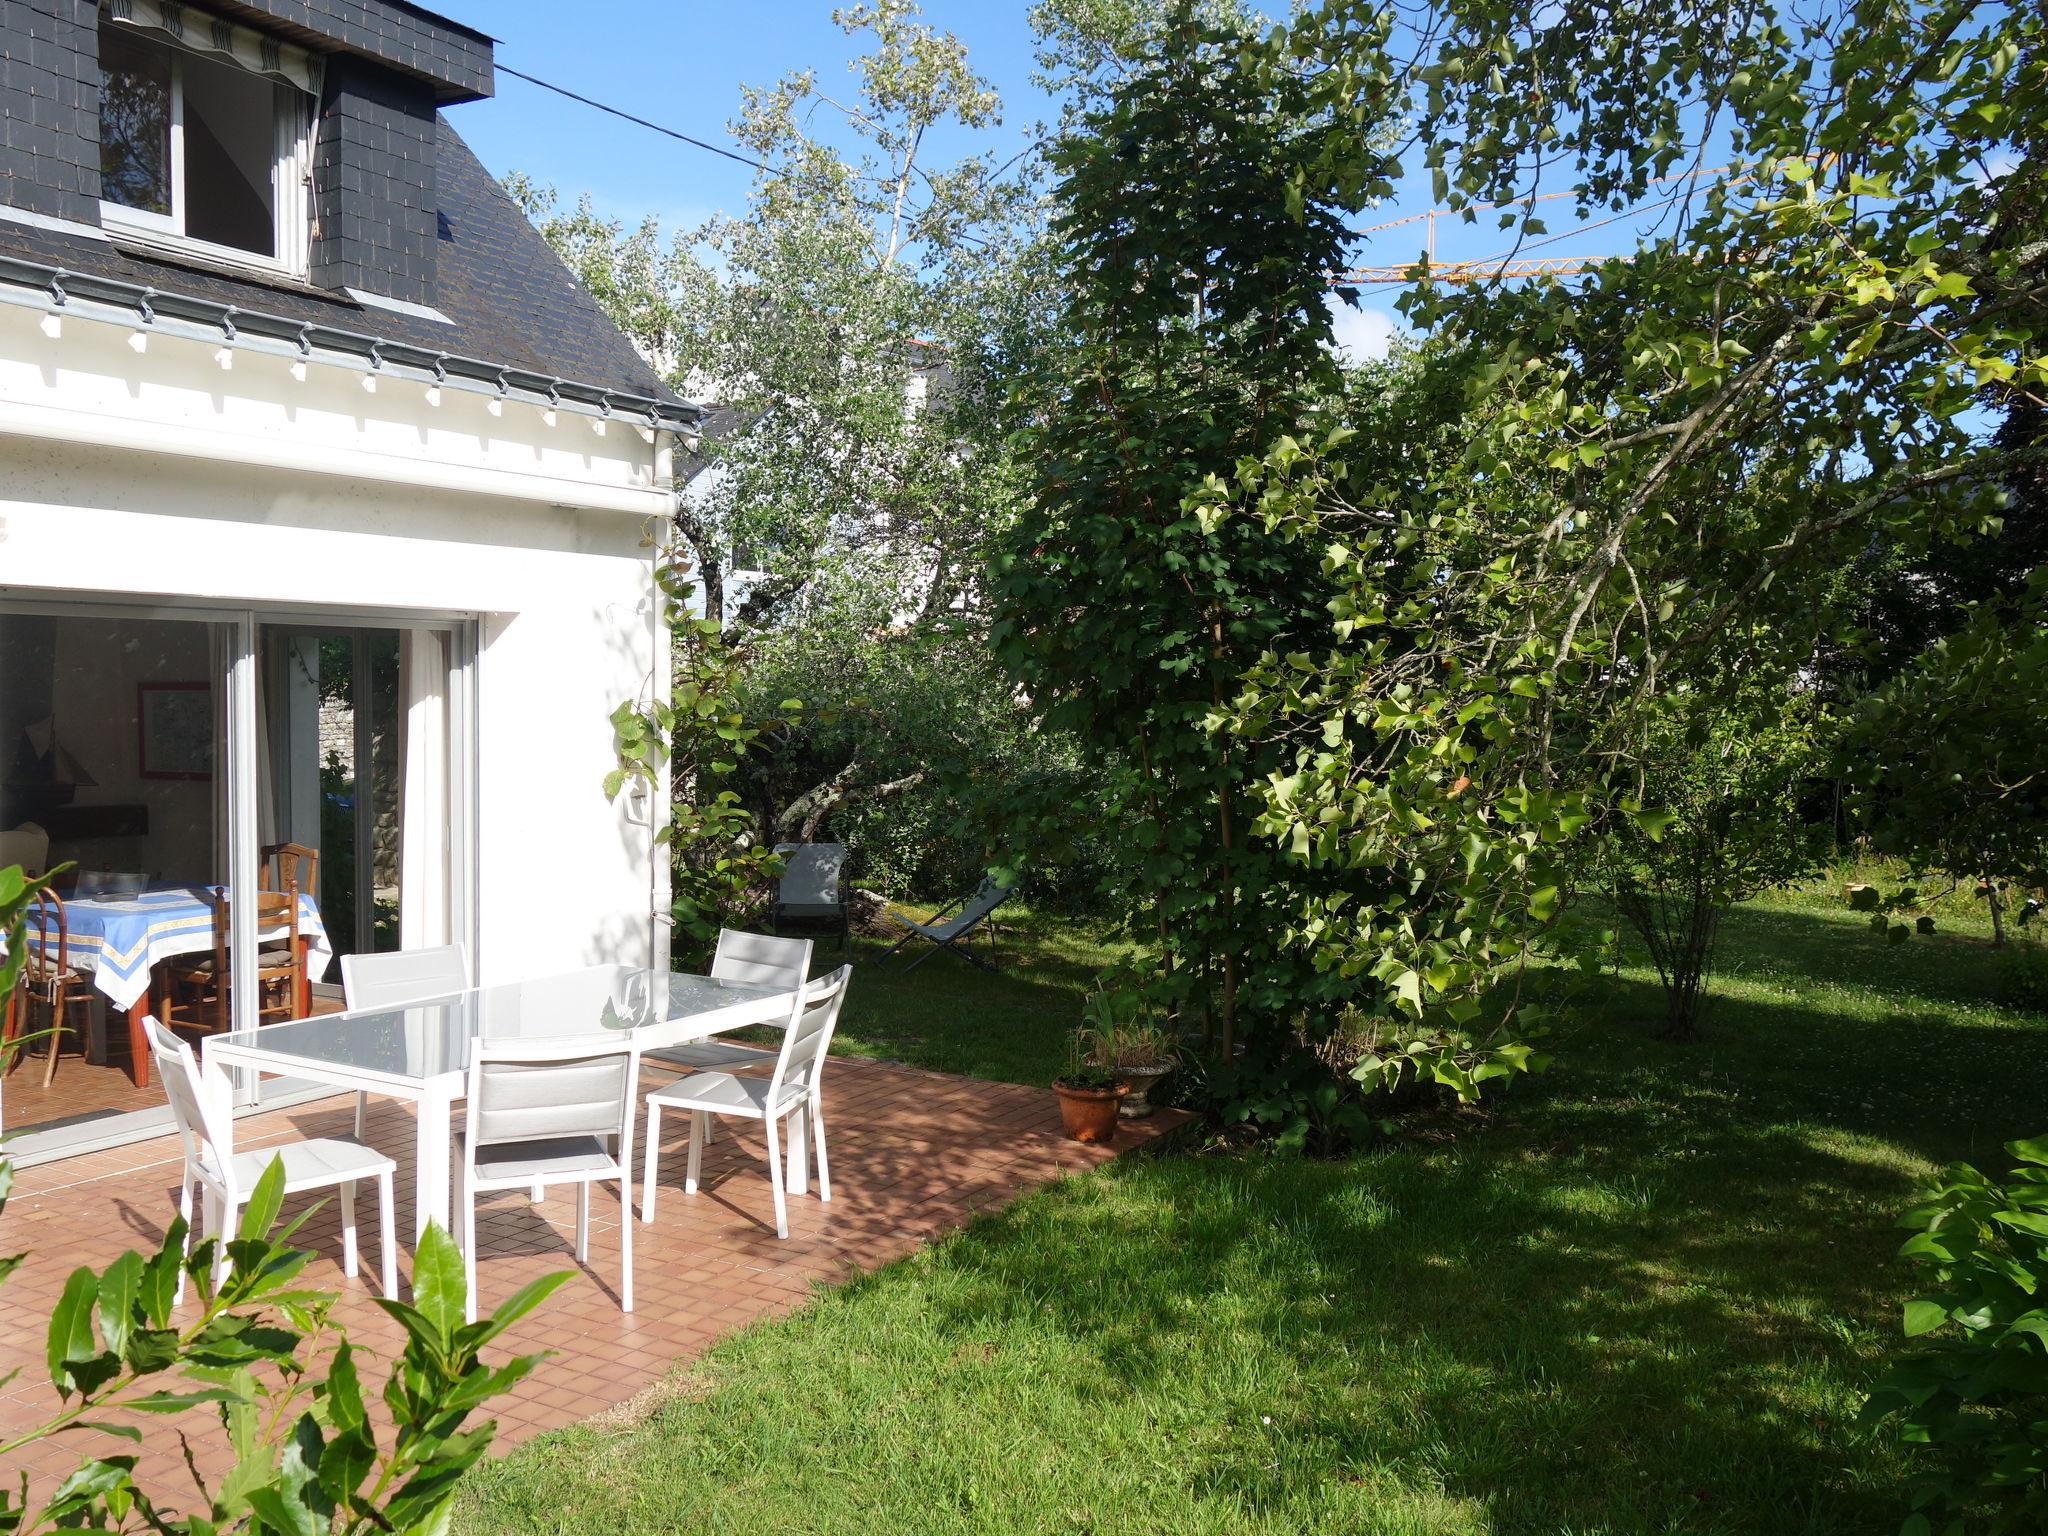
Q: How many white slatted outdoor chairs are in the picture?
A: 5